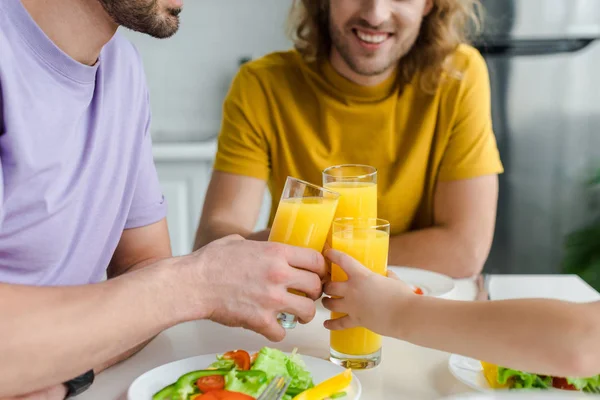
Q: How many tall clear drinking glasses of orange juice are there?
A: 3